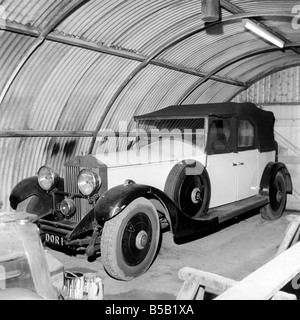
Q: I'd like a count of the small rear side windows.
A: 1